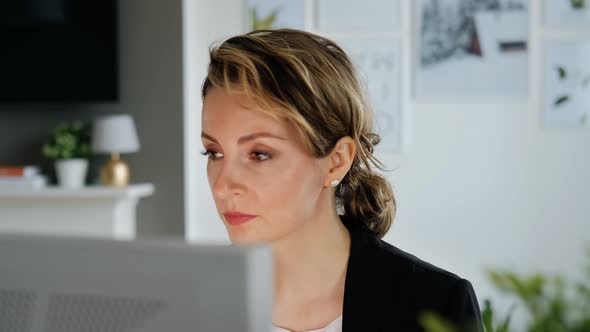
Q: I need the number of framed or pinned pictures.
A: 6